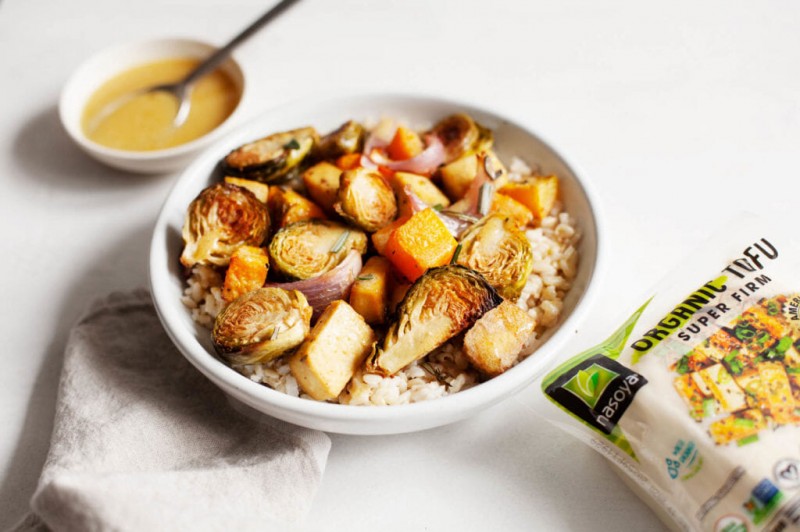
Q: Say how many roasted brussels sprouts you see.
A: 9